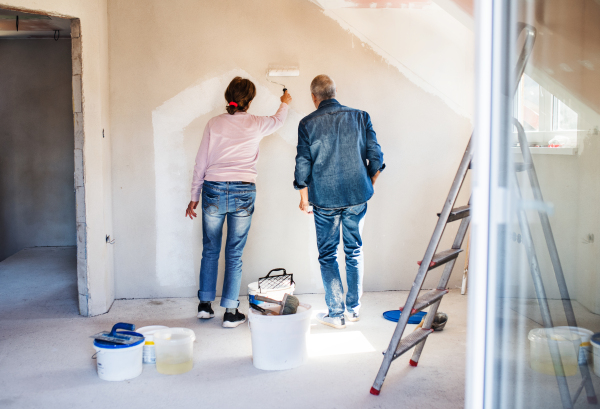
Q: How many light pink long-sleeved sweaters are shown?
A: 1